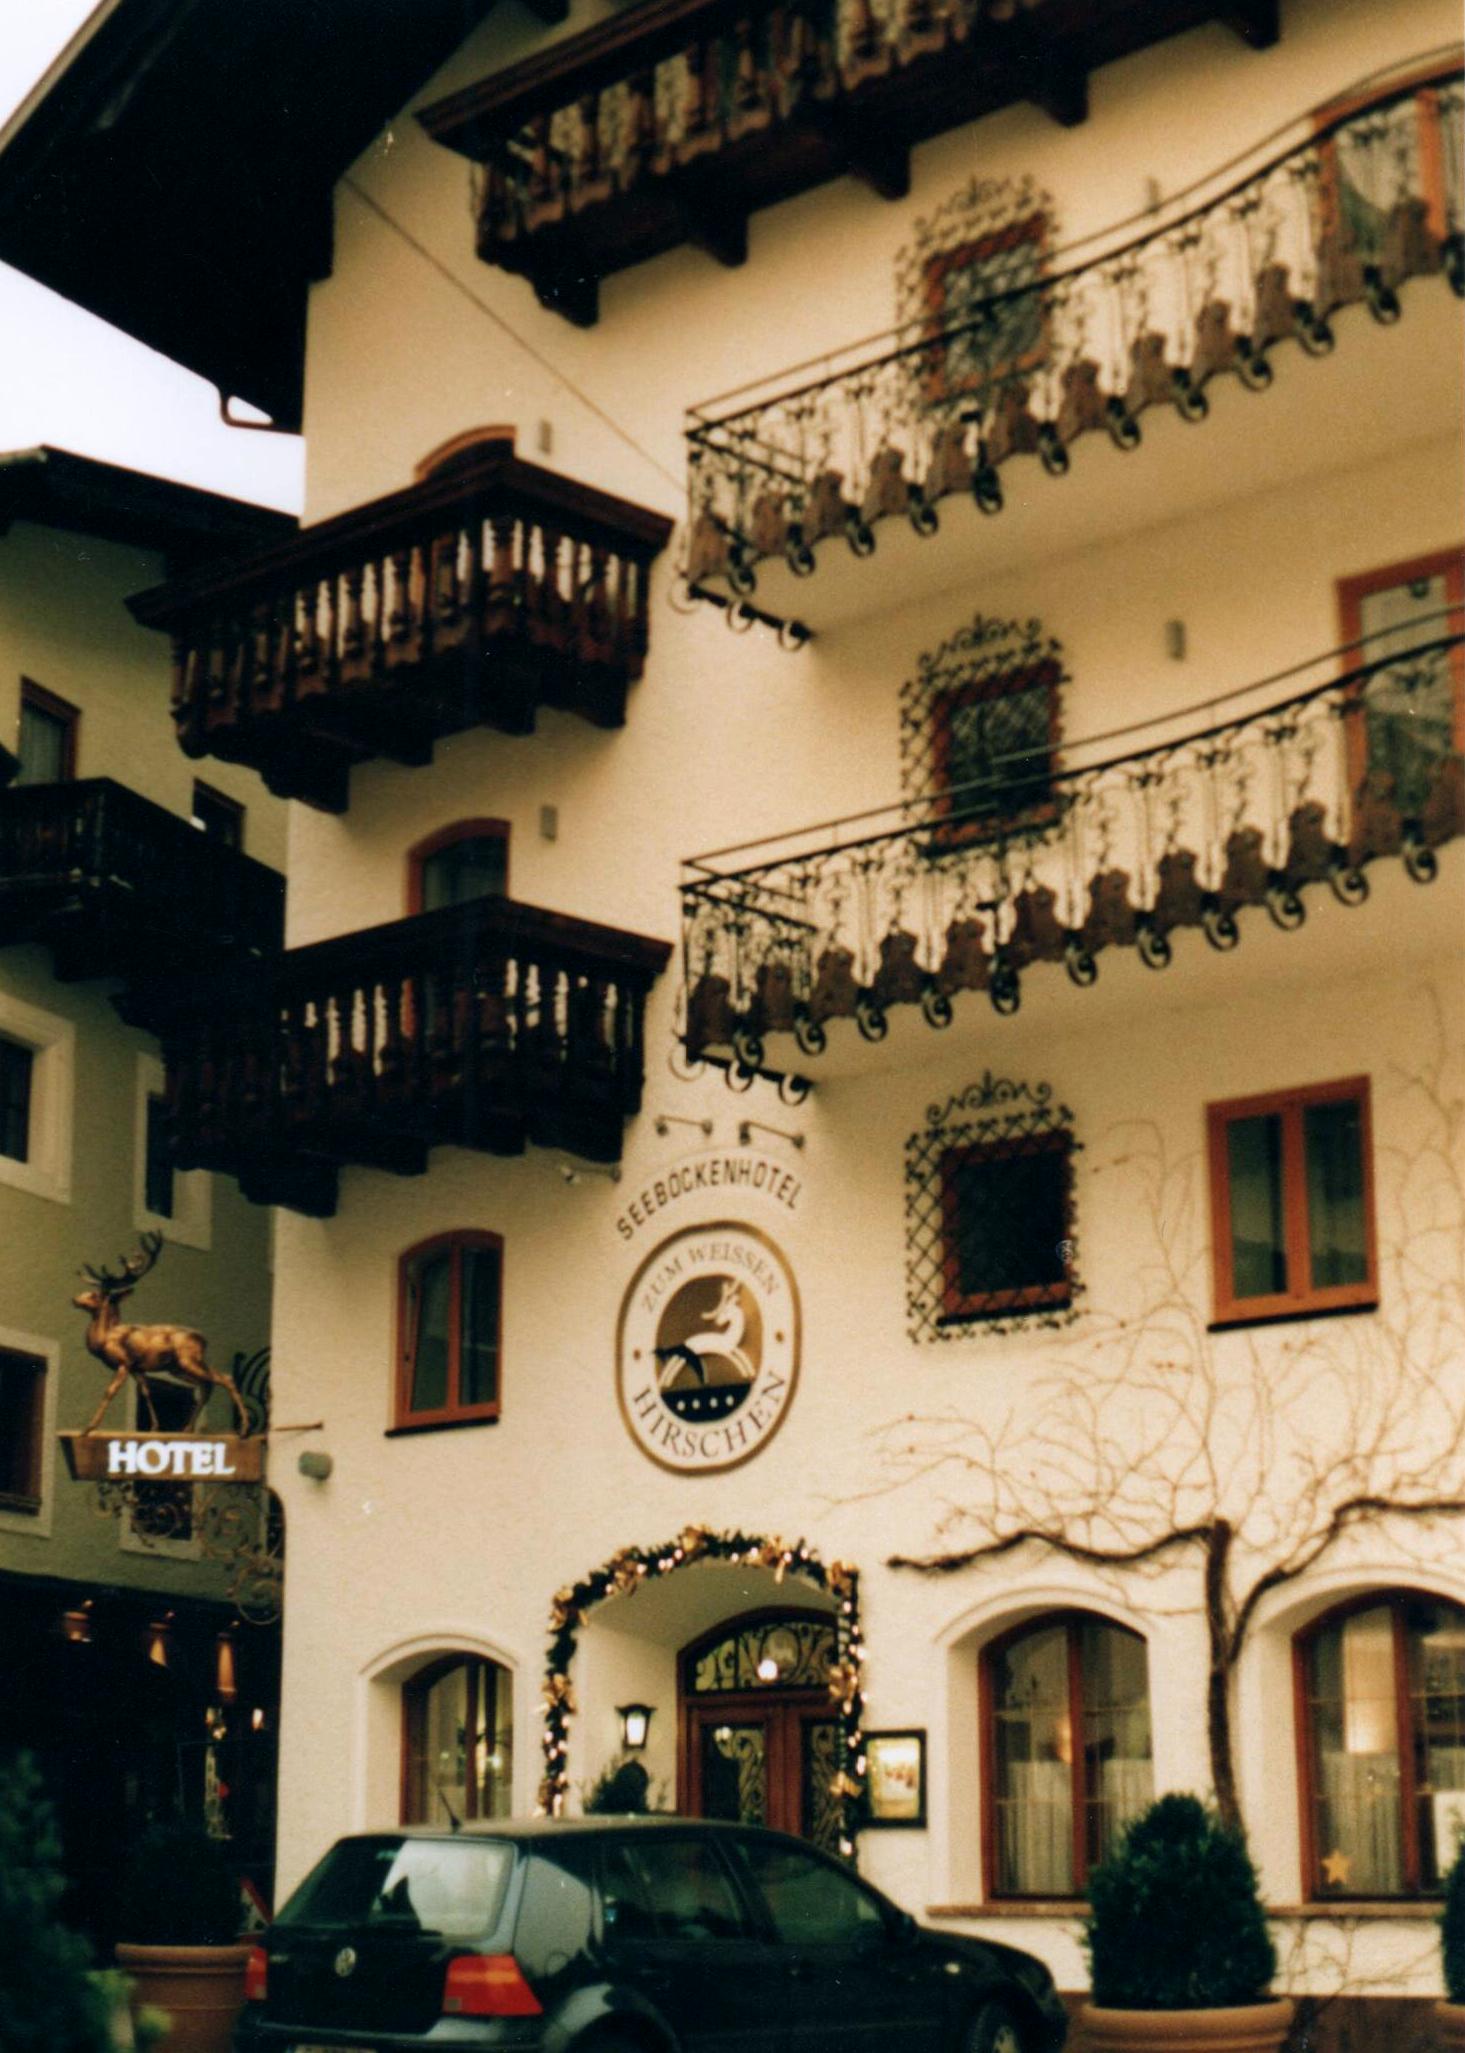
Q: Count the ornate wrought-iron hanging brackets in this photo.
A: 1